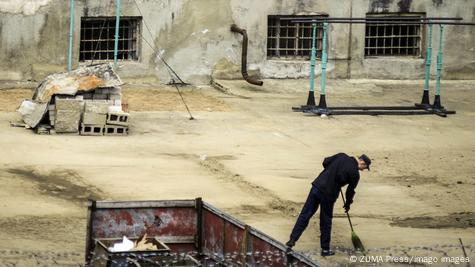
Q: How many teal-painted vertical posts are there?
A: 6